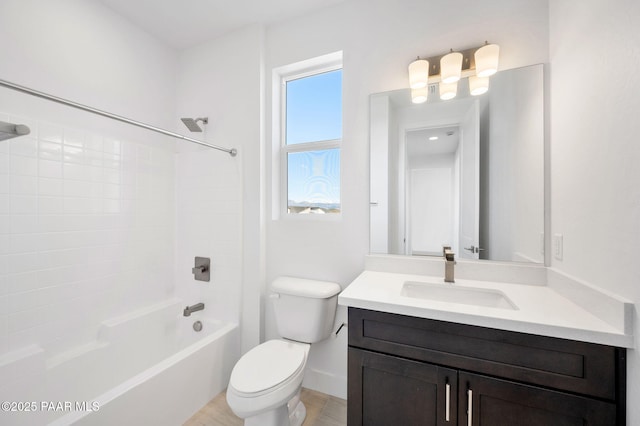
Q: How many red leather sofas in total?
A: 0